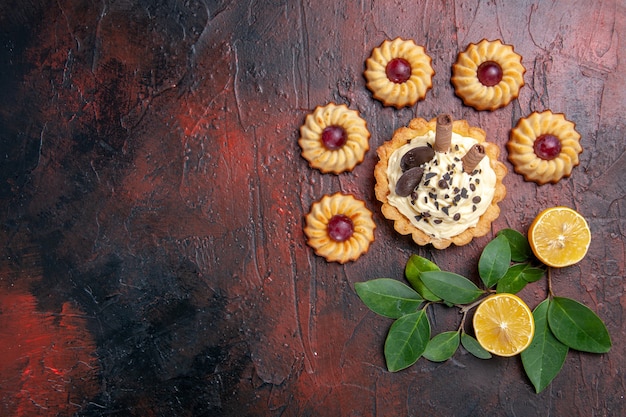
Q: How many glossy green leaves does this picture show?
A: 12